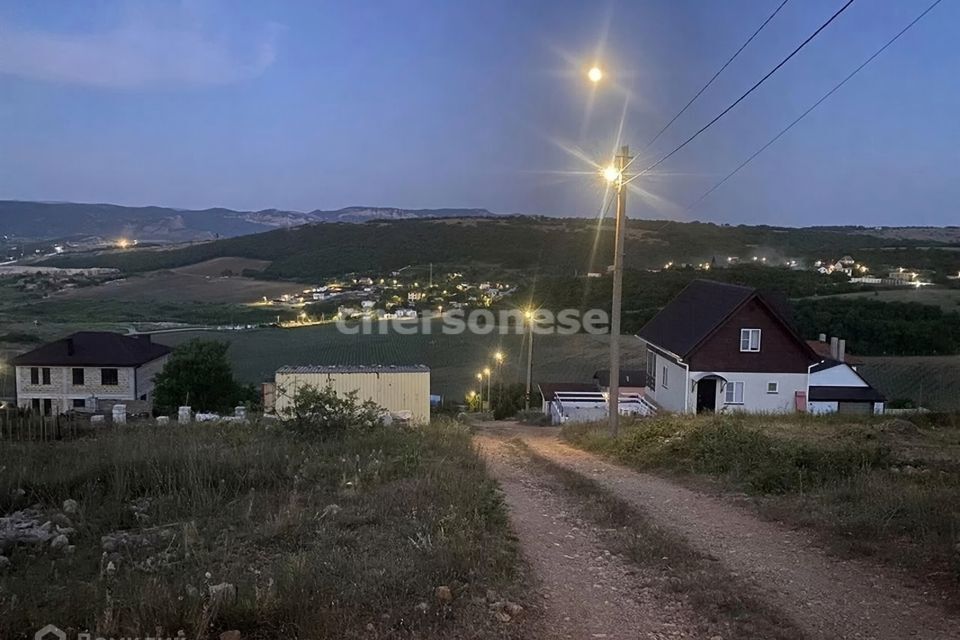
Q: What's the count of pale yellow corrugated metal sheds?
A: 1